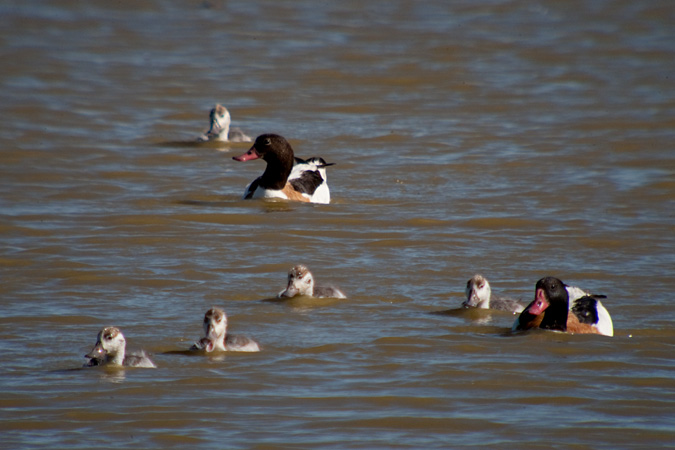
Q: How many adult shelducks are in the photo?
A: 2